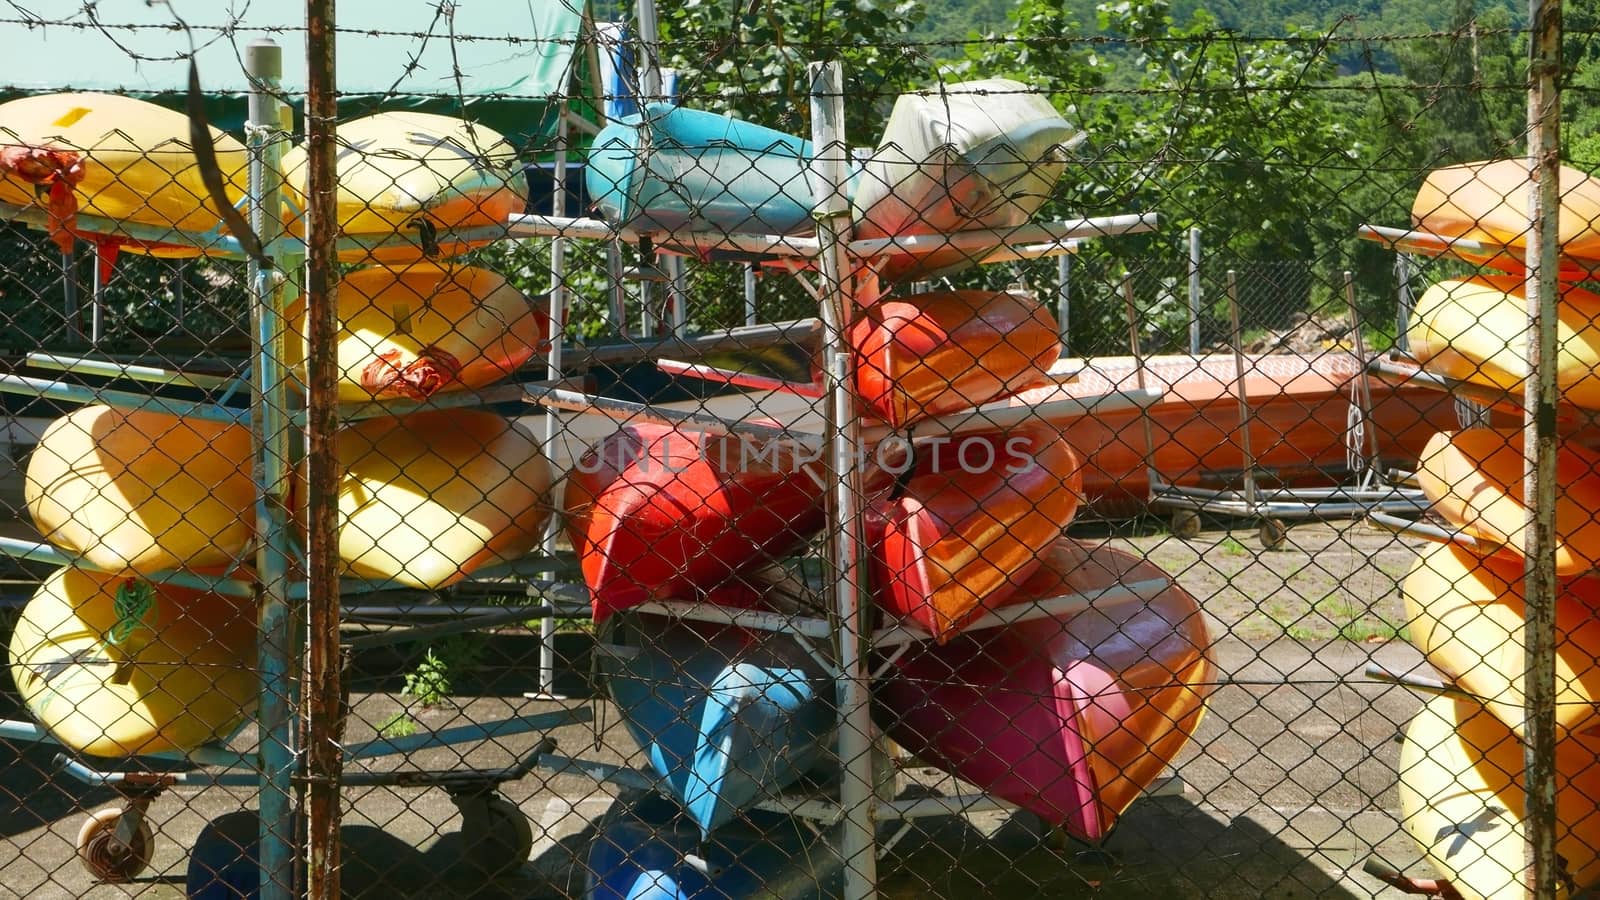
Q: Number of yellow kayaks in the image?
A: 11